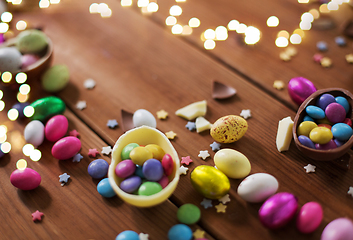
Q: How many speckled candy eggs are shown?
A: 1